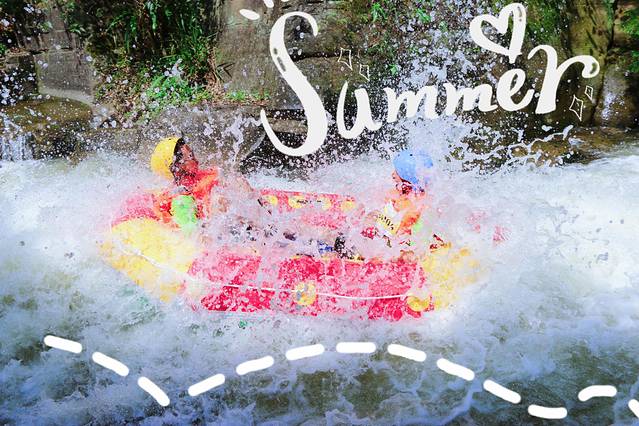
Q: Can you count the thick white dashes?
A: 13